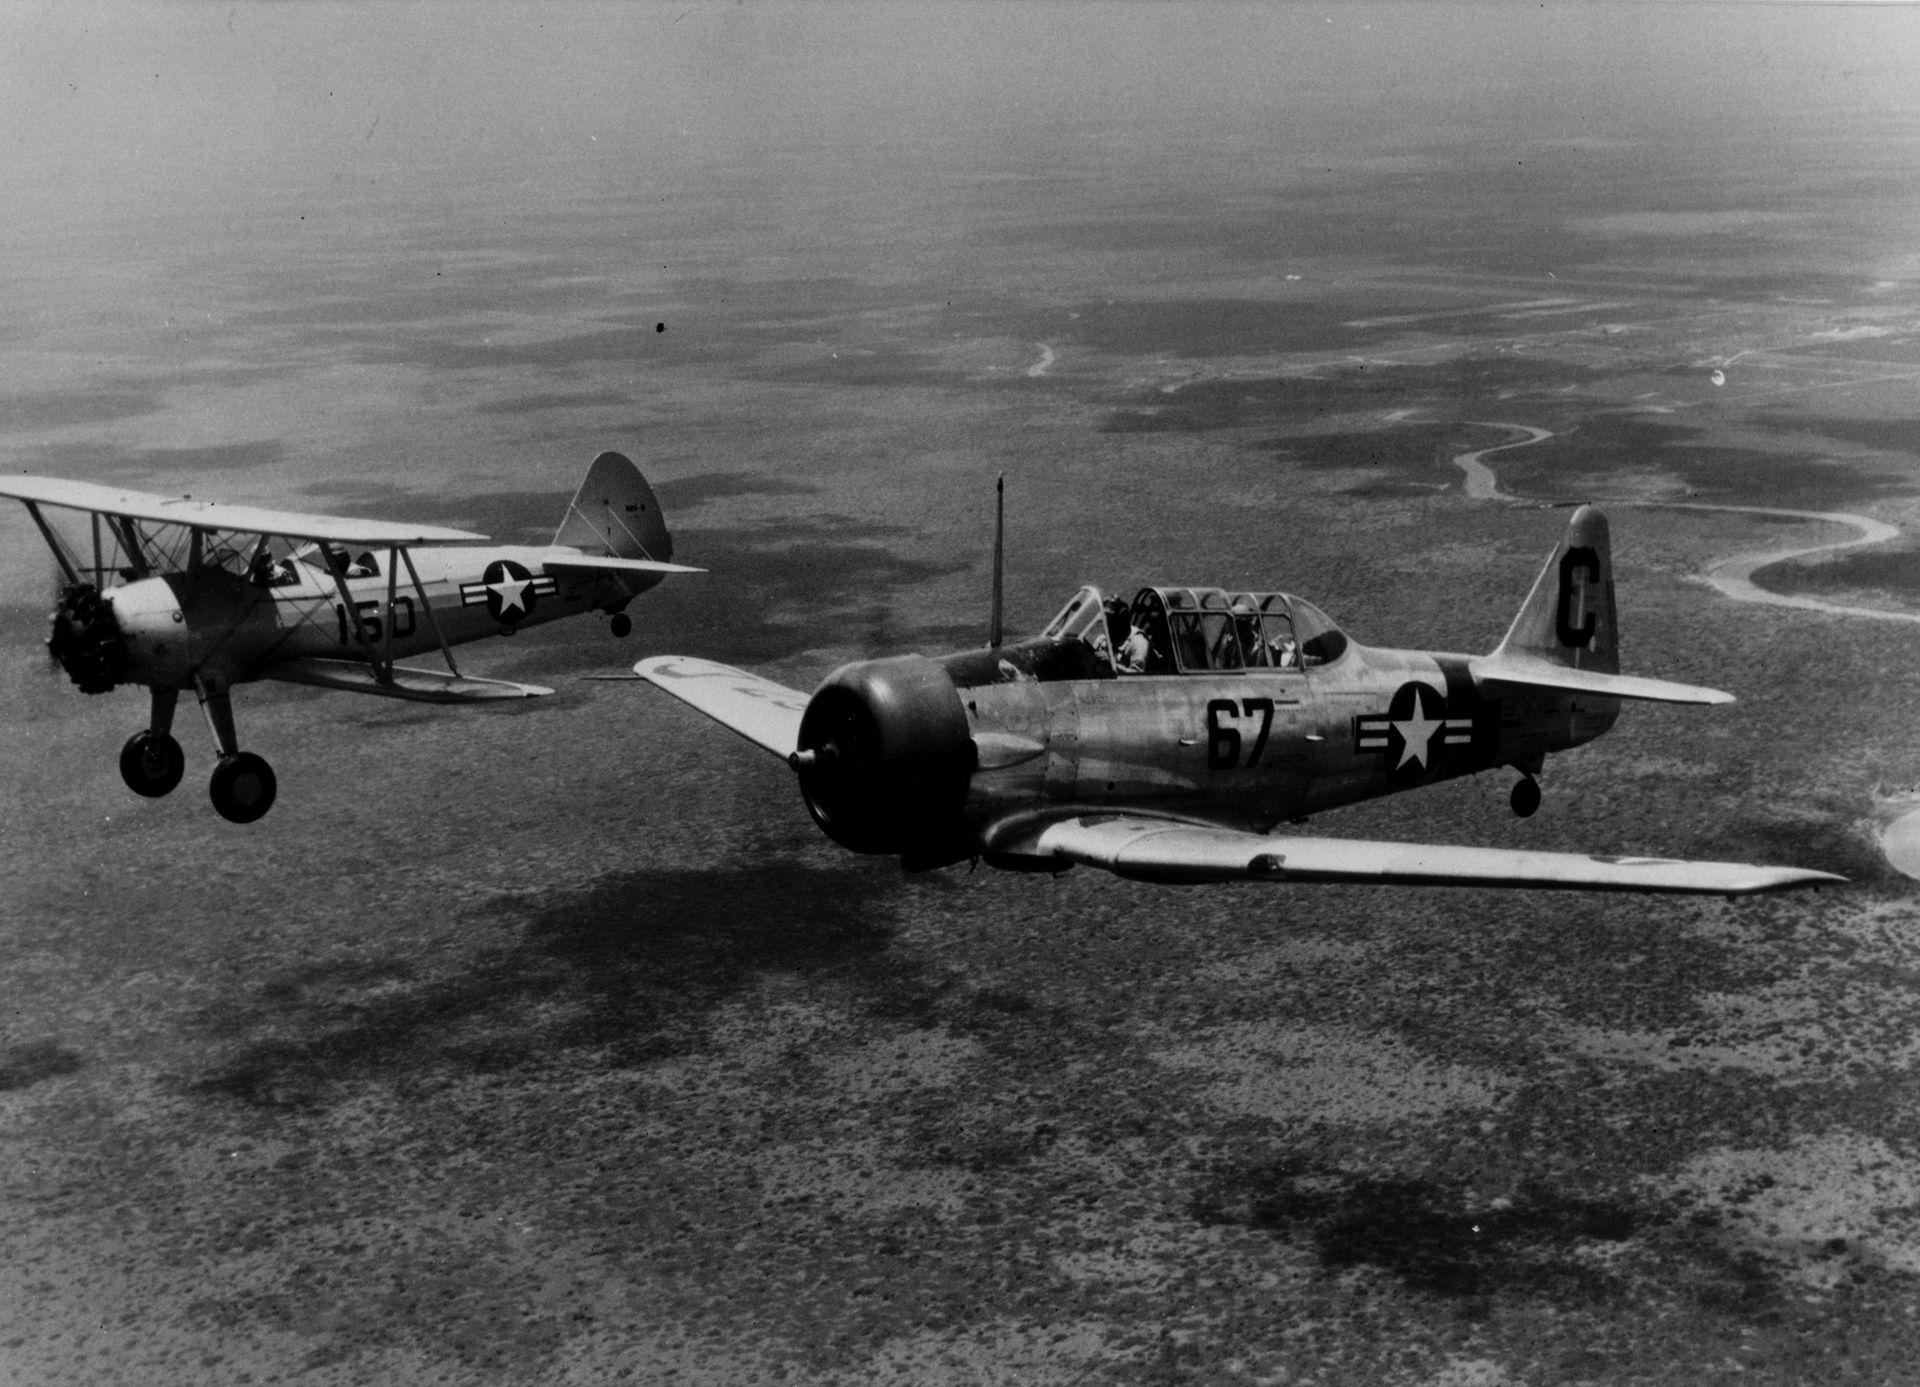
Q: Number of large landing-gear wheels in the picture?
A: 2